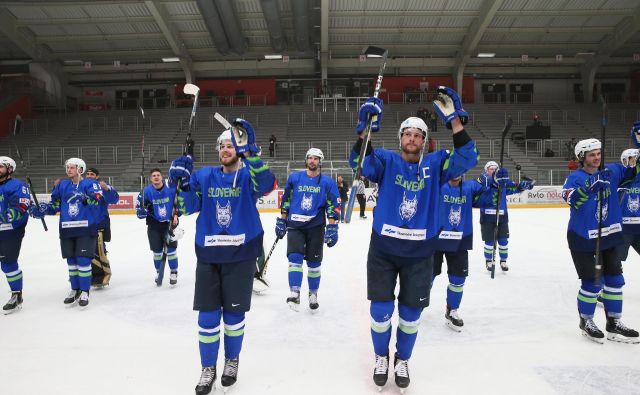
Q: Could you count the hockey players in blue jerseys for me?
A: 11